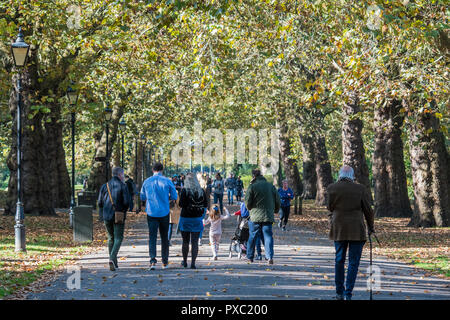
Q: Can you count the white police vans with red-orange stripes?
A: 0